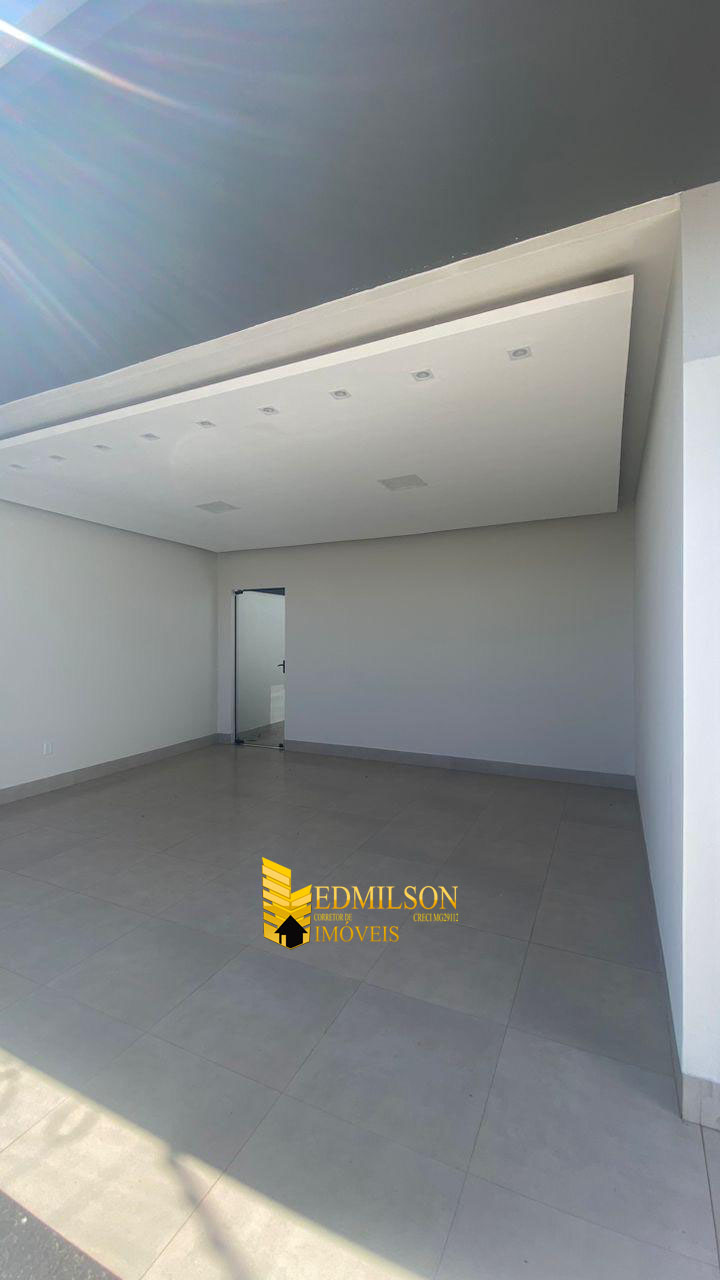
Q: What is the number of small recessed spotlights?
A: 9